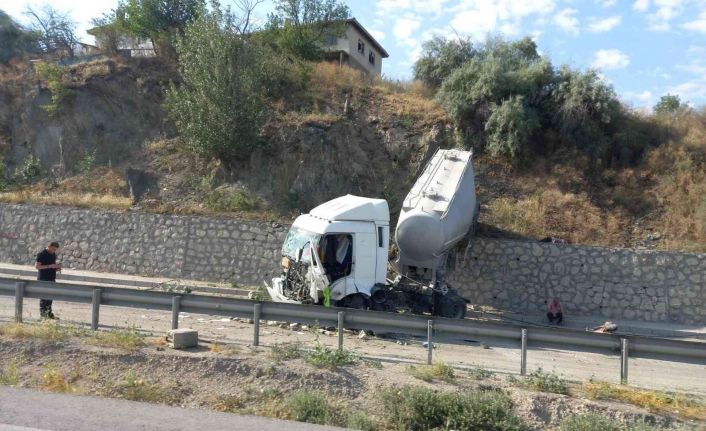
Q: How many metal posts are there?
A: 8